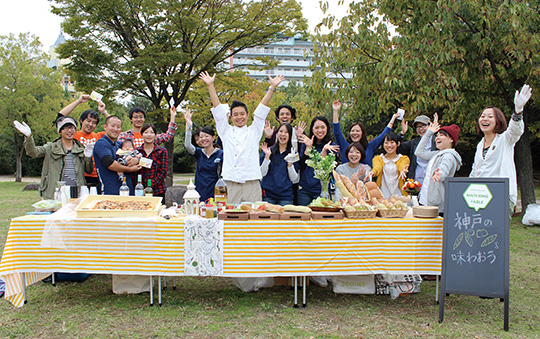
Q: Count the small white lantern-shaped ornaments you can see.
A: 1